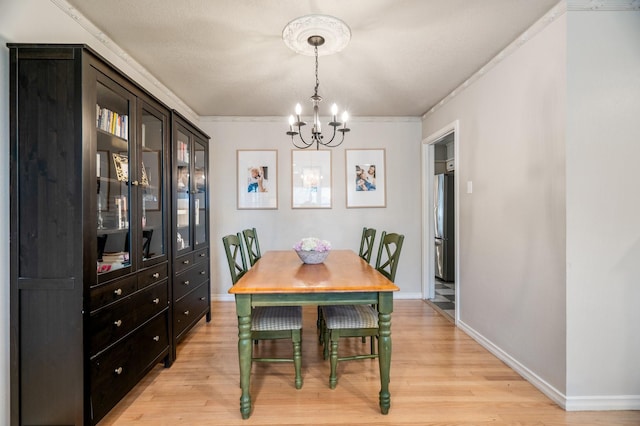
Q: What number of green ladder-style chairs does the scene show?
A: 4